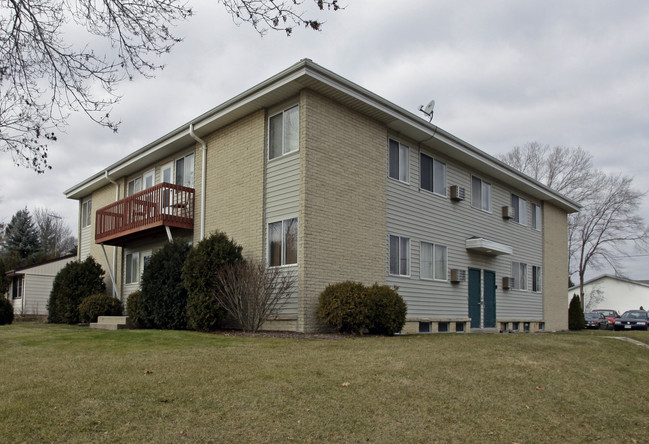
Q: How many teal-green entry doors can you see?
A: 2